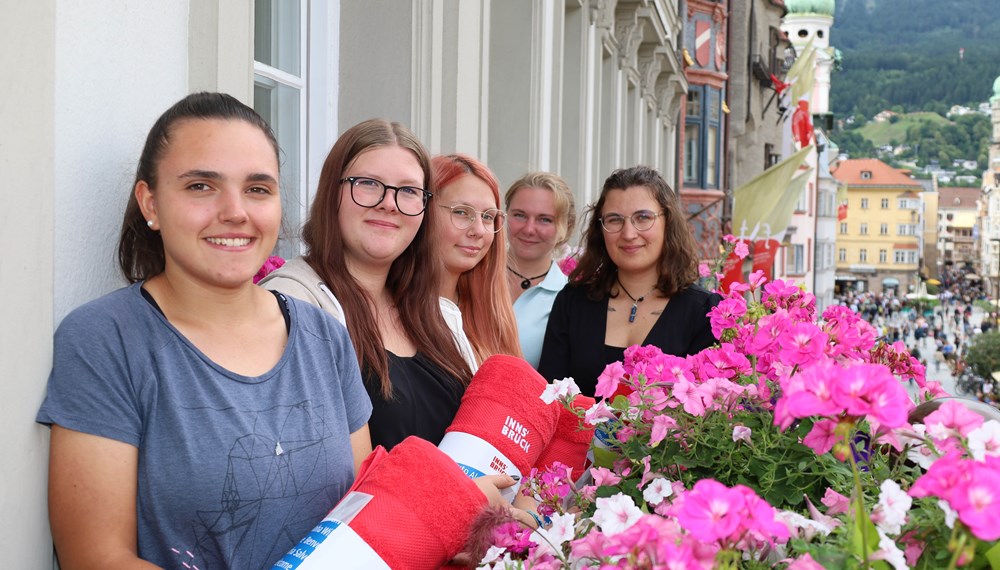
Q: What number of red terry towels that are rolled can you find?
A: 3